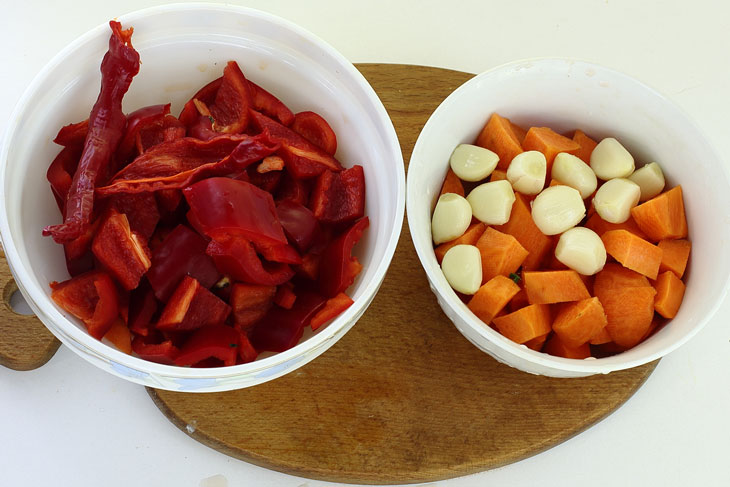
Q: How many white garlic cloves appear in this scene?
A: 11